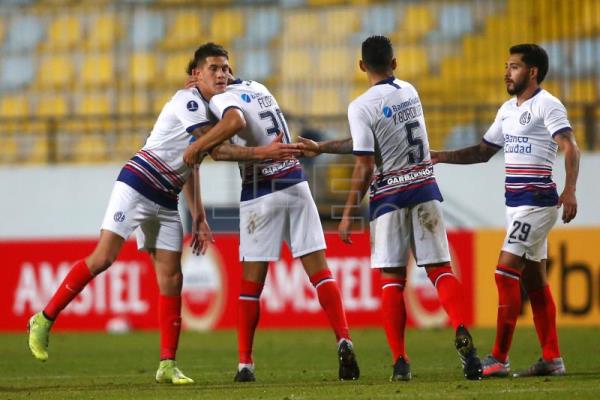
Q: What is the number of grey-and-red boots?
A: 2